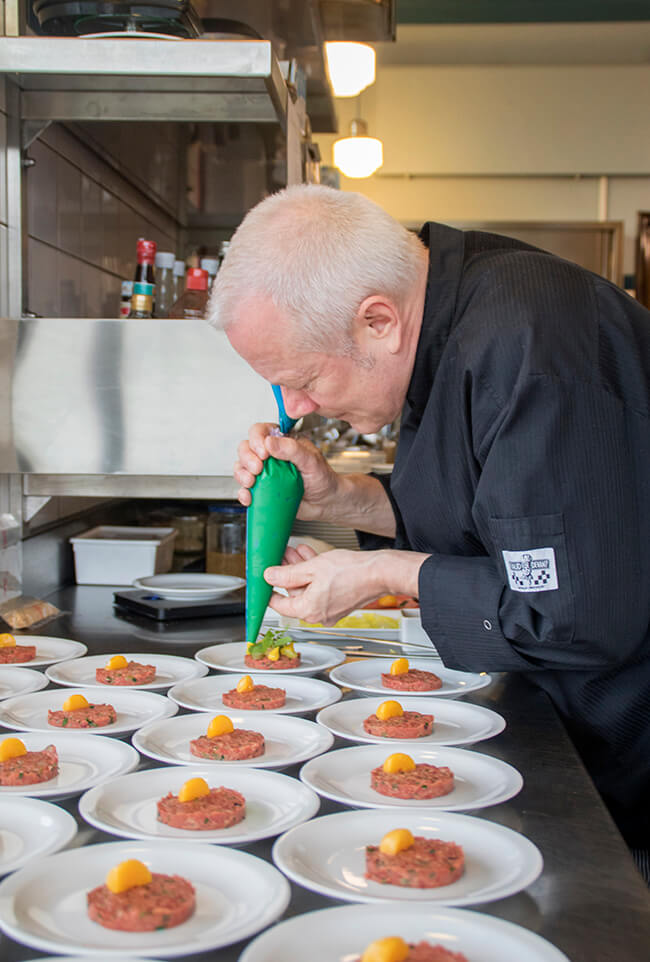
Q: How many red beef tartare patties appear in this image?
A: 14